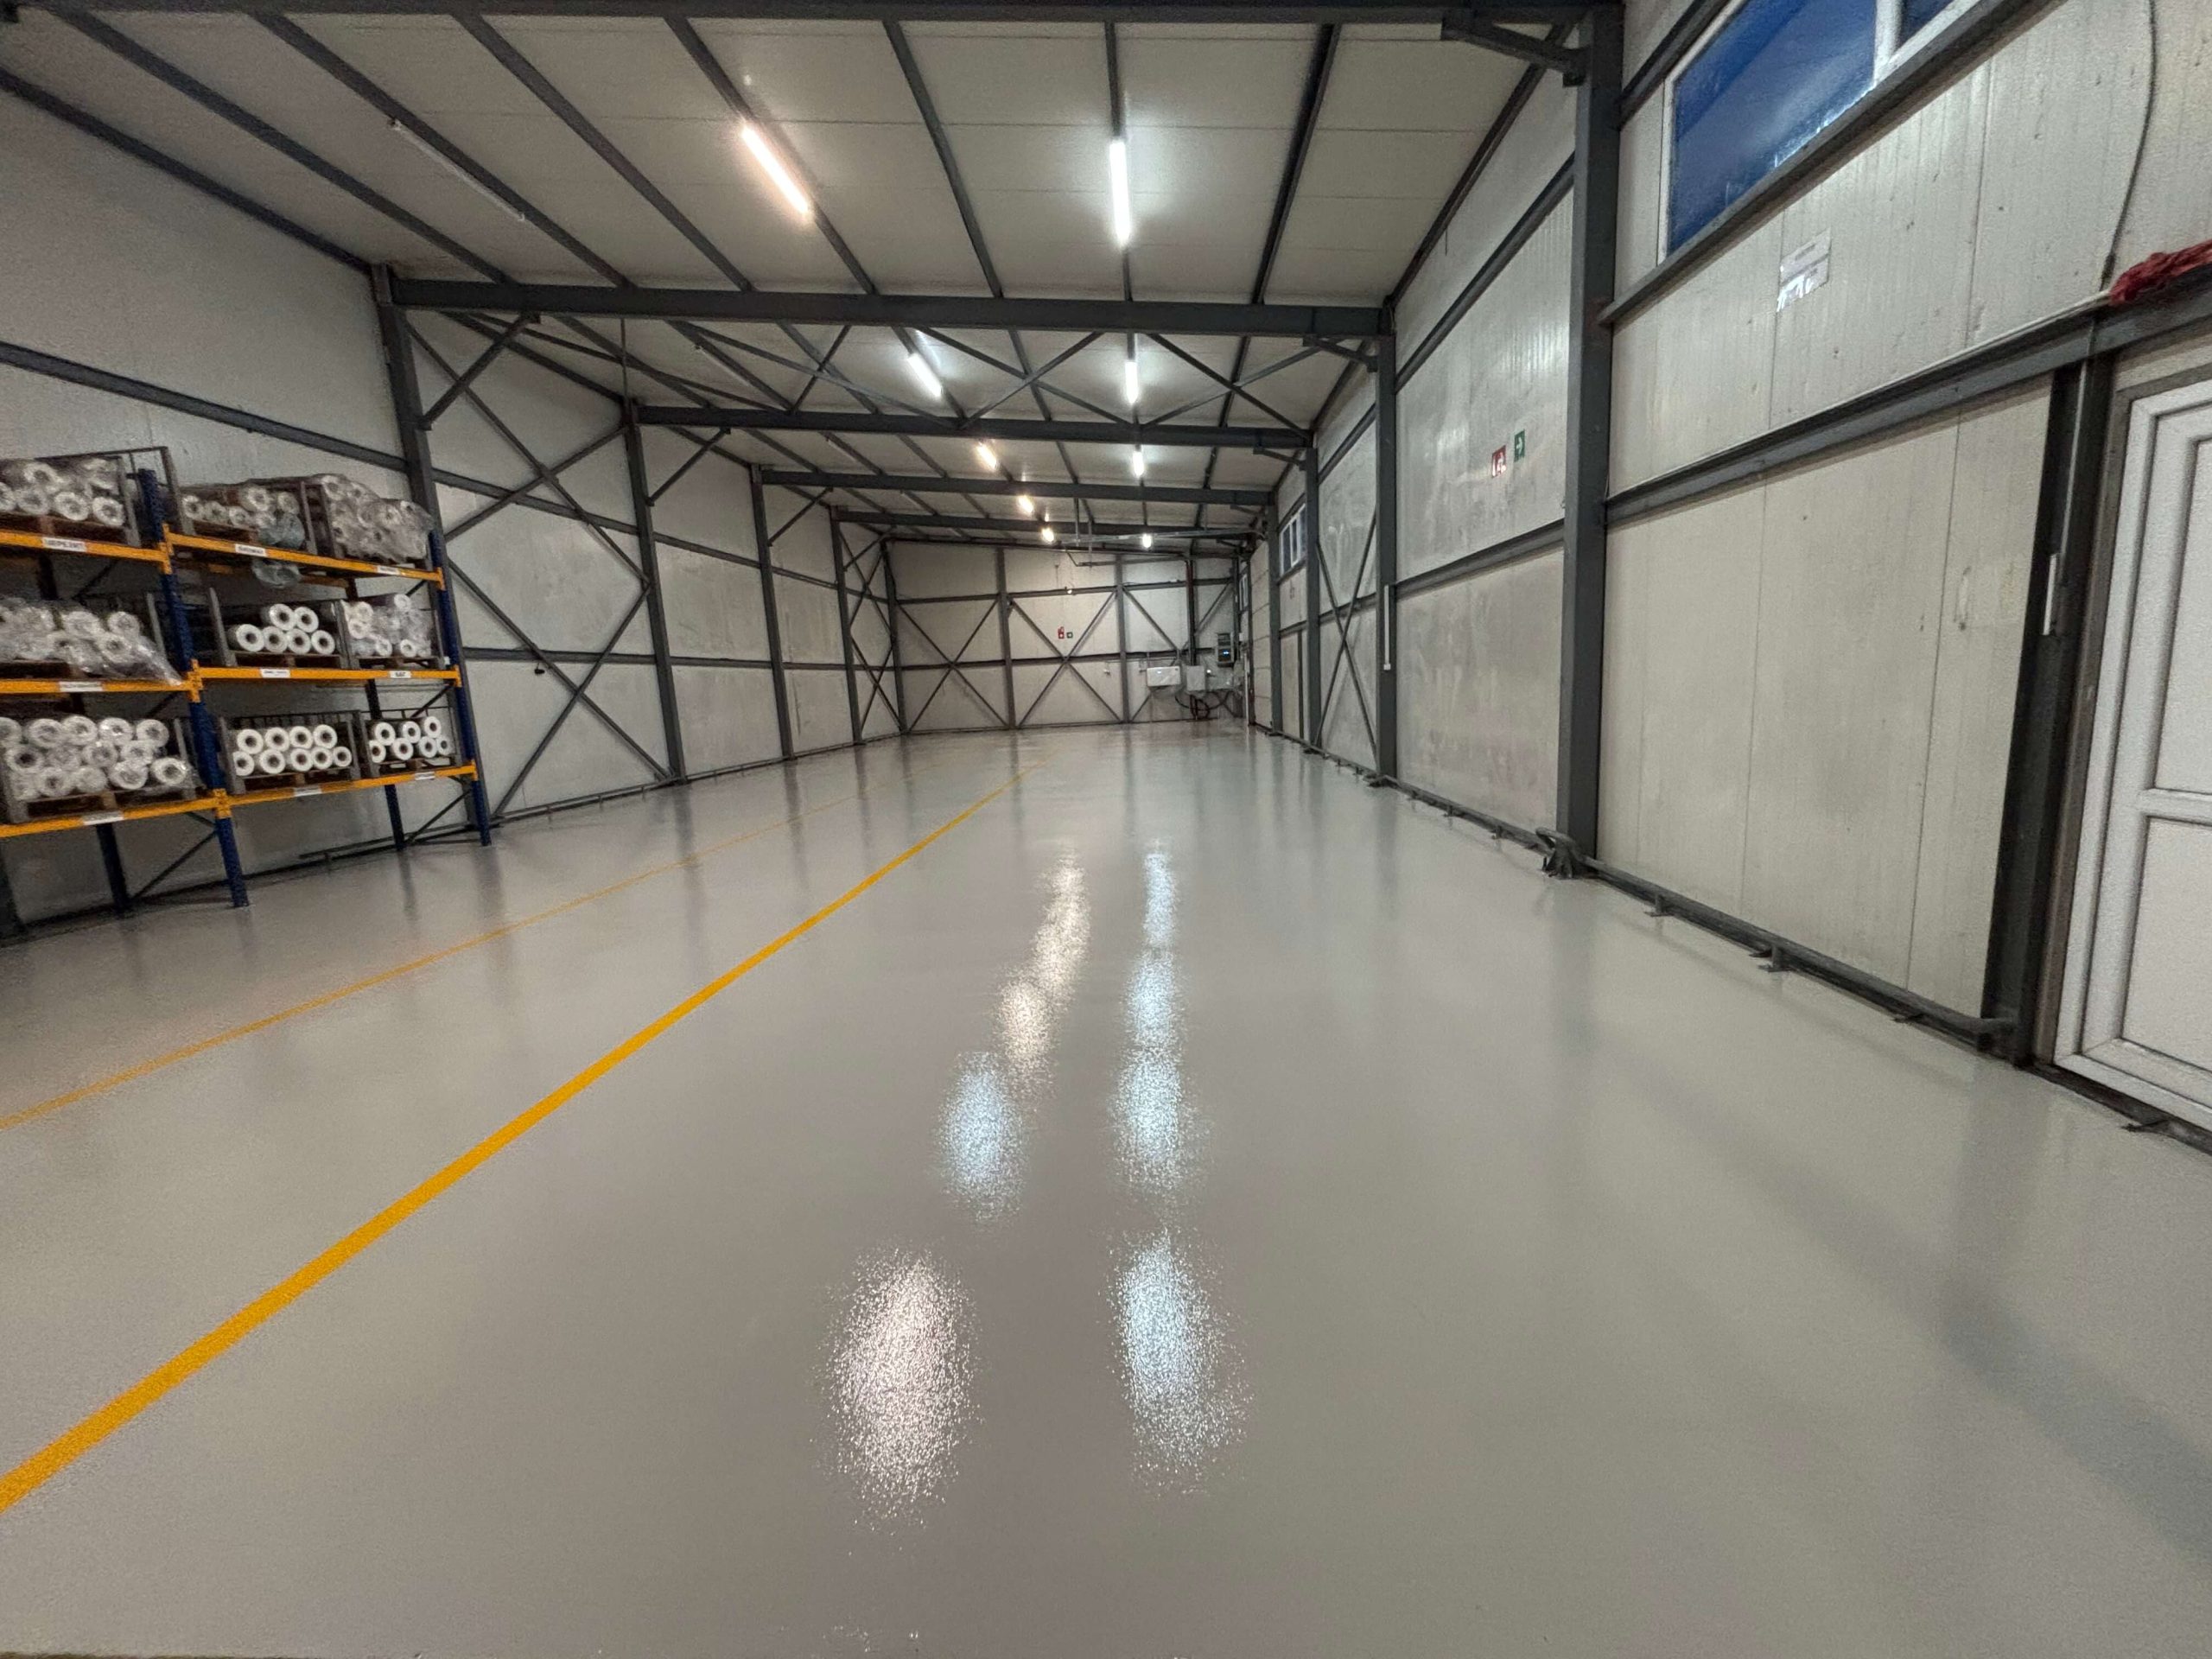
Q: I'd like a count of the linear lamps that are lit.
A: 9